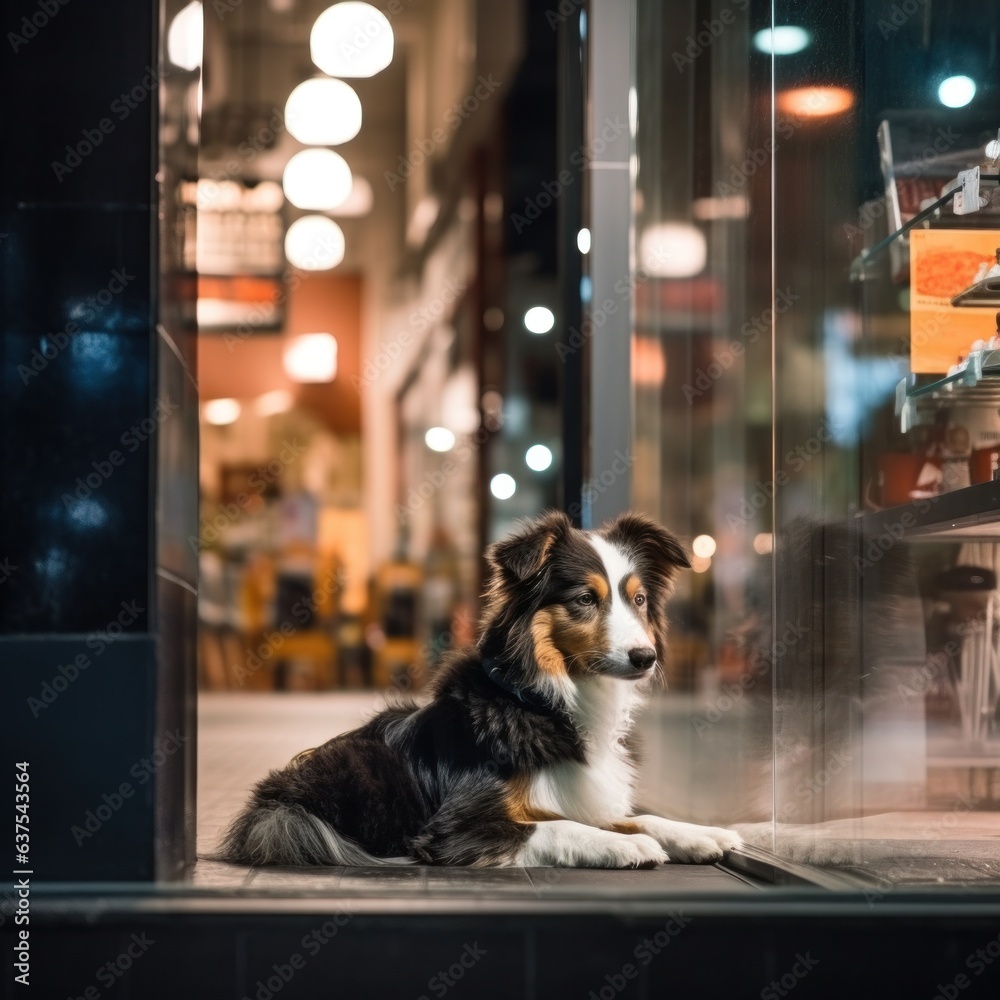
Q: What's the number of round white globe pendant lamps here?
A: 4